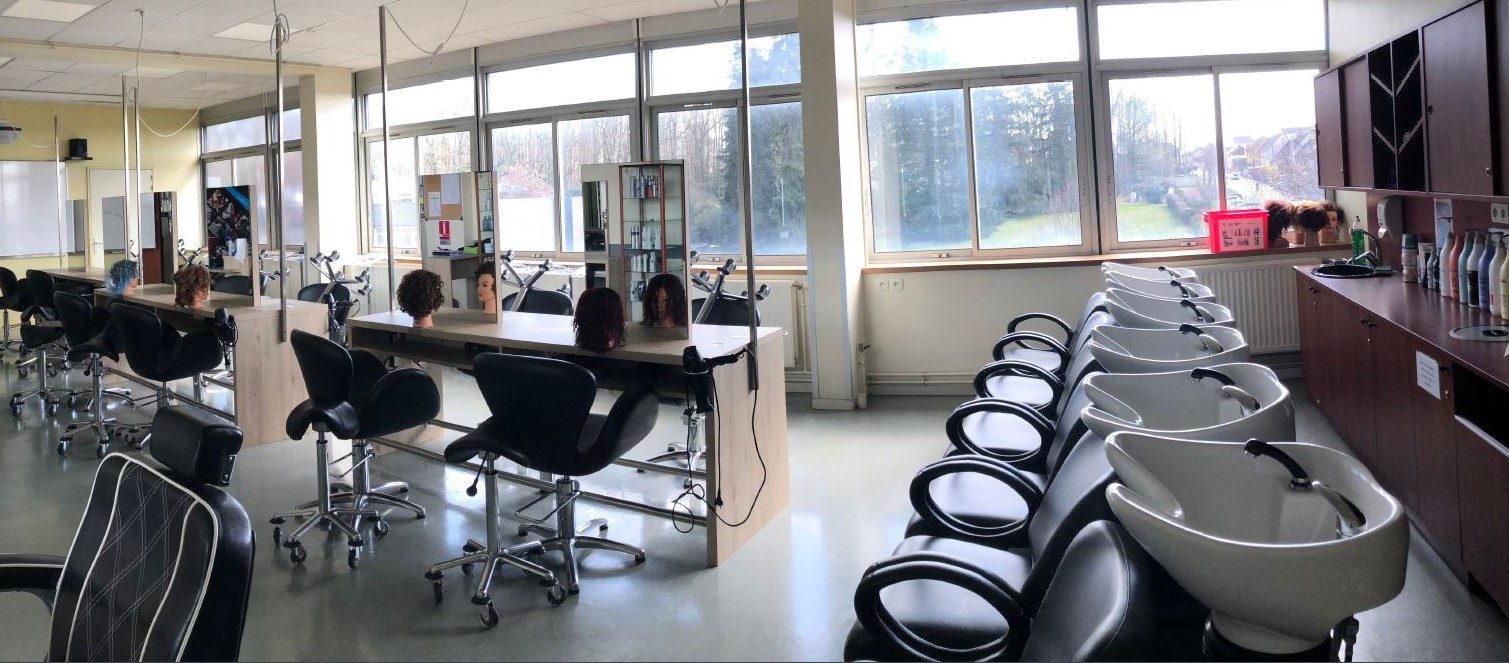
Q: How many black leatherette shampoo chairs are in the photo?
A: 6